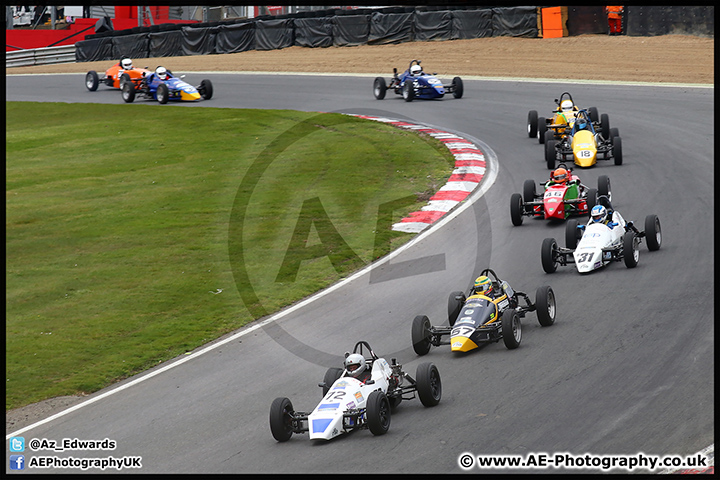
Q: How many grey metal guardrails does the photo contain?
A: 1